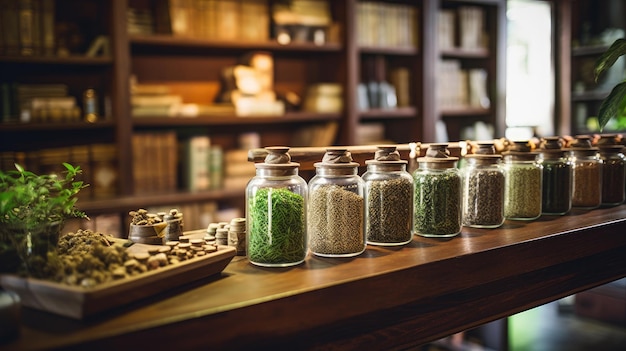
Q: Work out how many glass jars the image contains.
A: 9